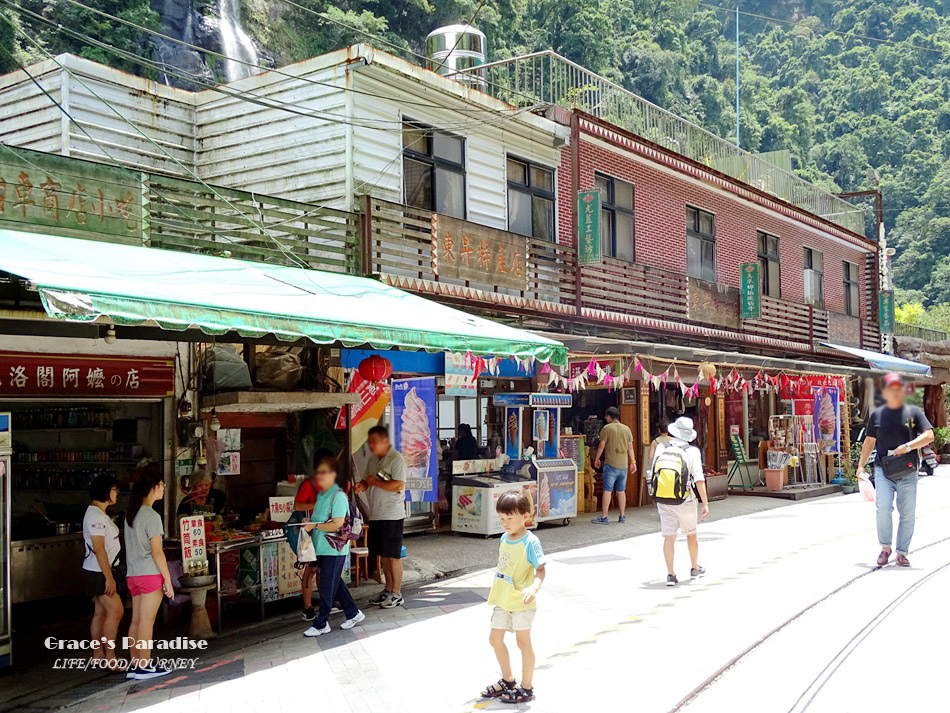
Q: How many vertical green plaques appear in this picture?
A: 3